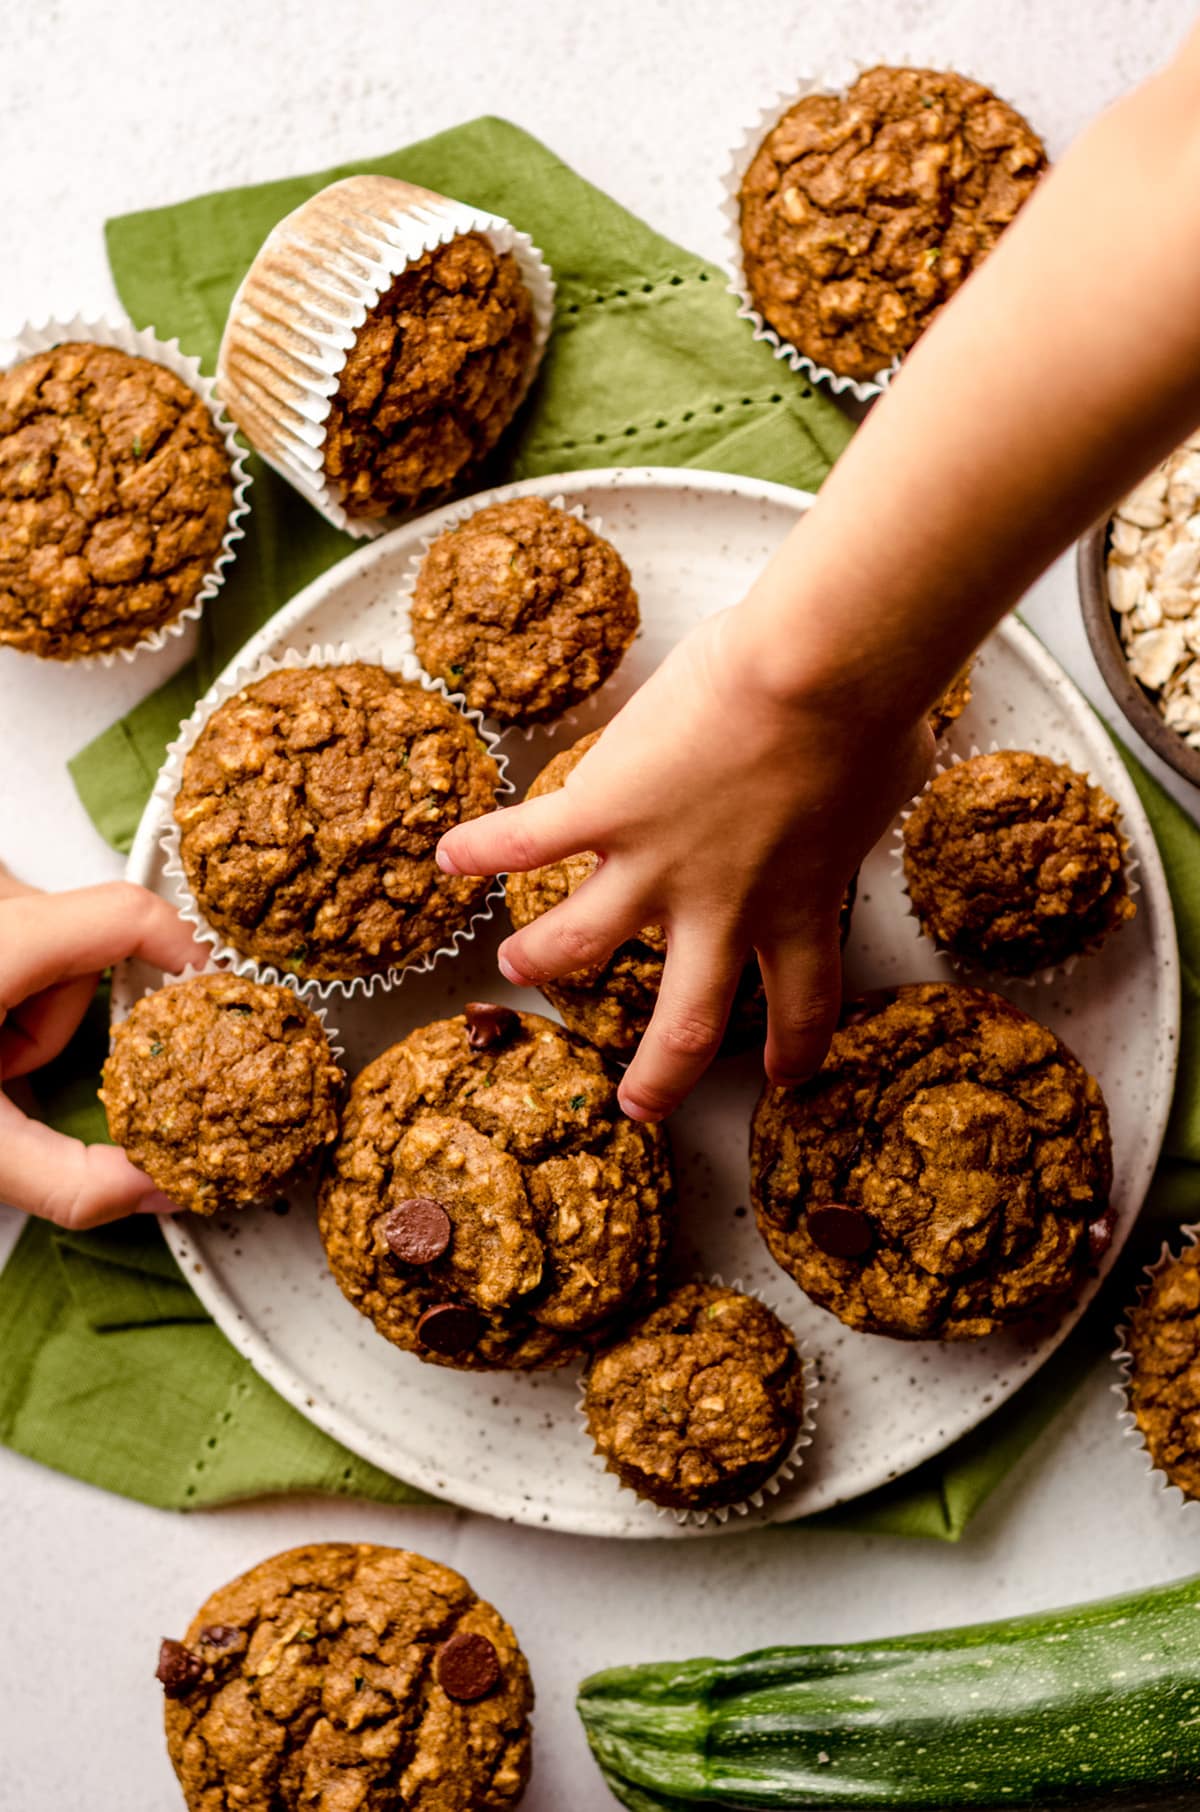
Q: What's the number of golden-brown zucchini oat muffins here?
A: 14